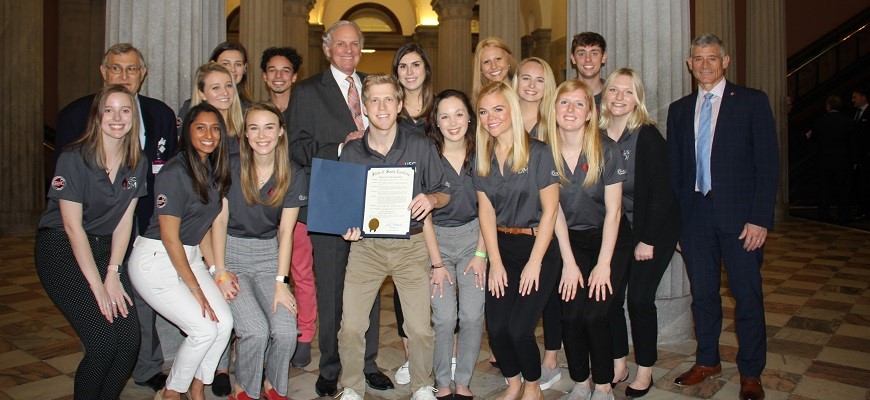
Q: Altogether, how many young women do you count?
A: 12